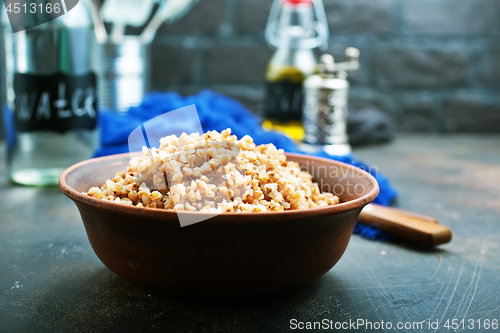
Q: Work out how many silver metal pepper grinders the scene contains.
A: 1